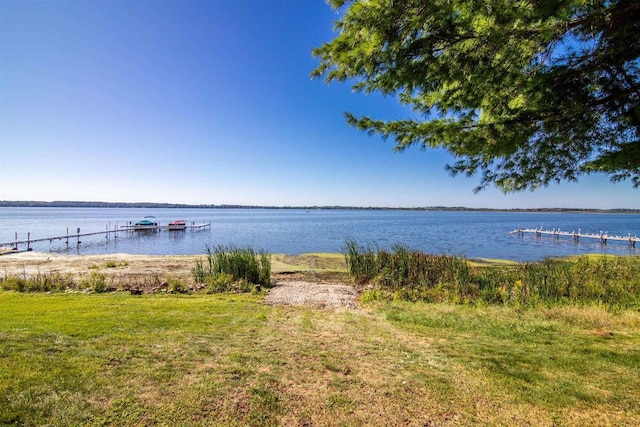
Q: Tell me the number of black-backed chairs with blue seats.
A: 0